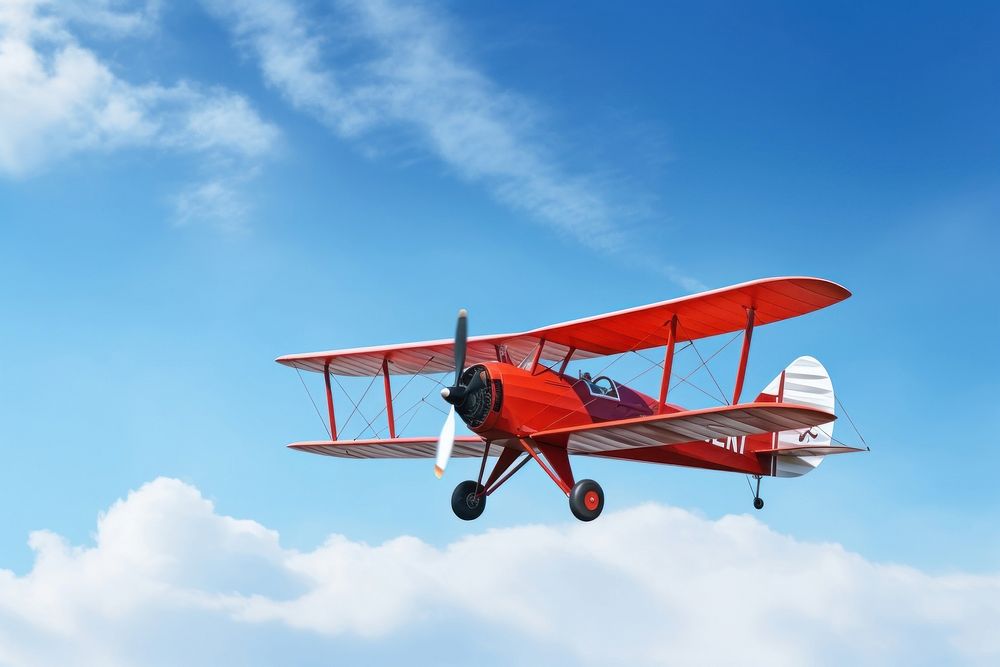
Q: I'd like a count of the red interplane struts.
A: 4